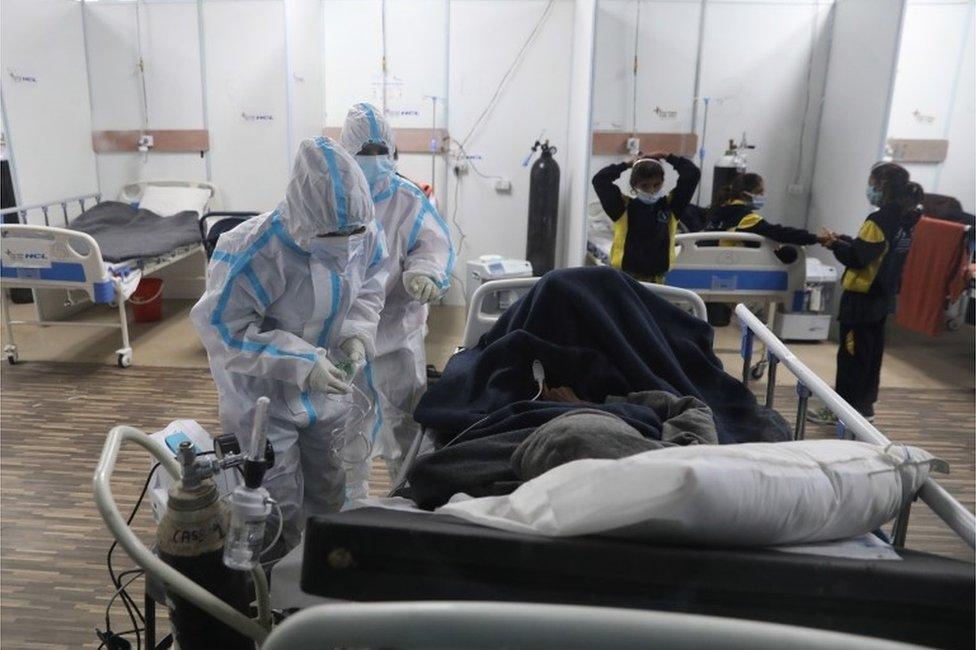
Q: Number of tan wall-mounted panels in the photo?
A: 4